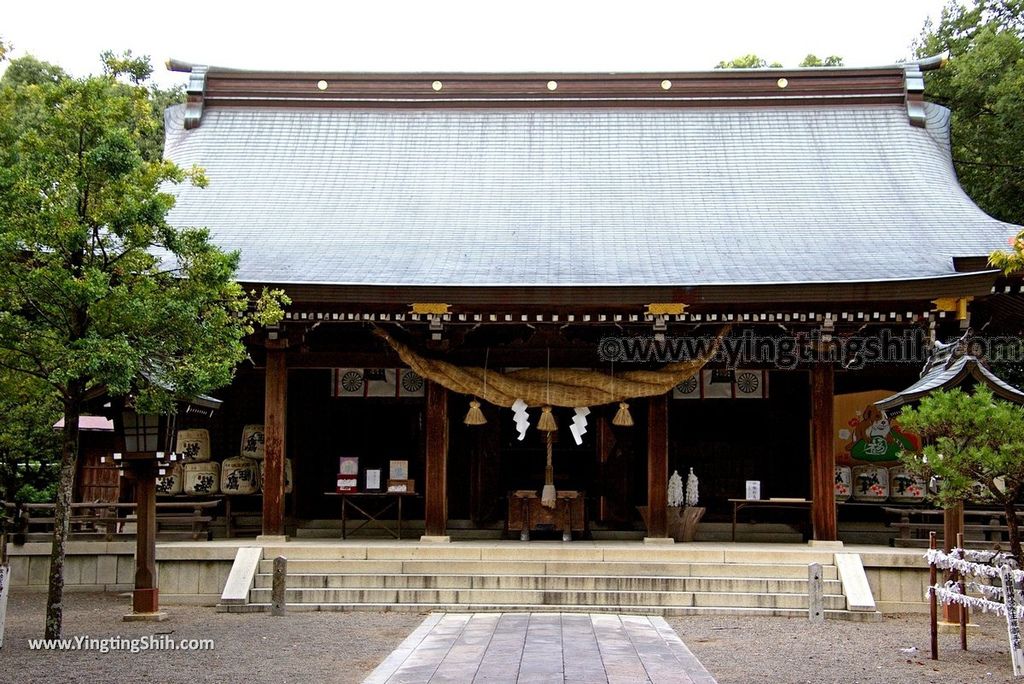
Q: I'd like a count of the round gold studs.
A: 5